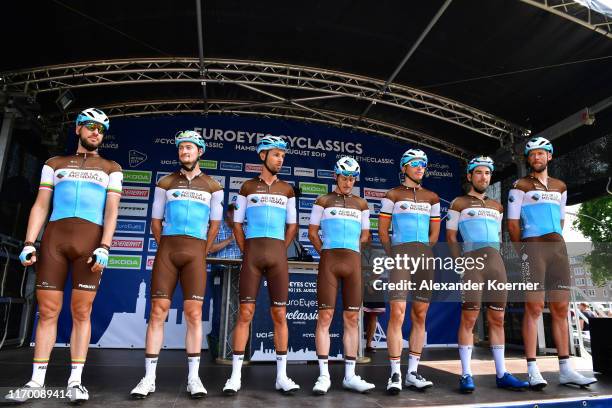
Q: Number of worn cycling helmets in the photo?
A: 7